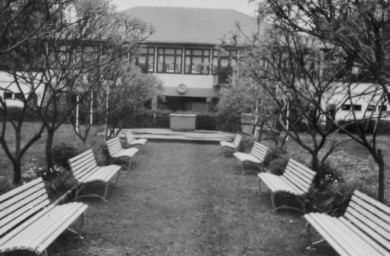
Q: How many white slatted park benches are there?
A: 8